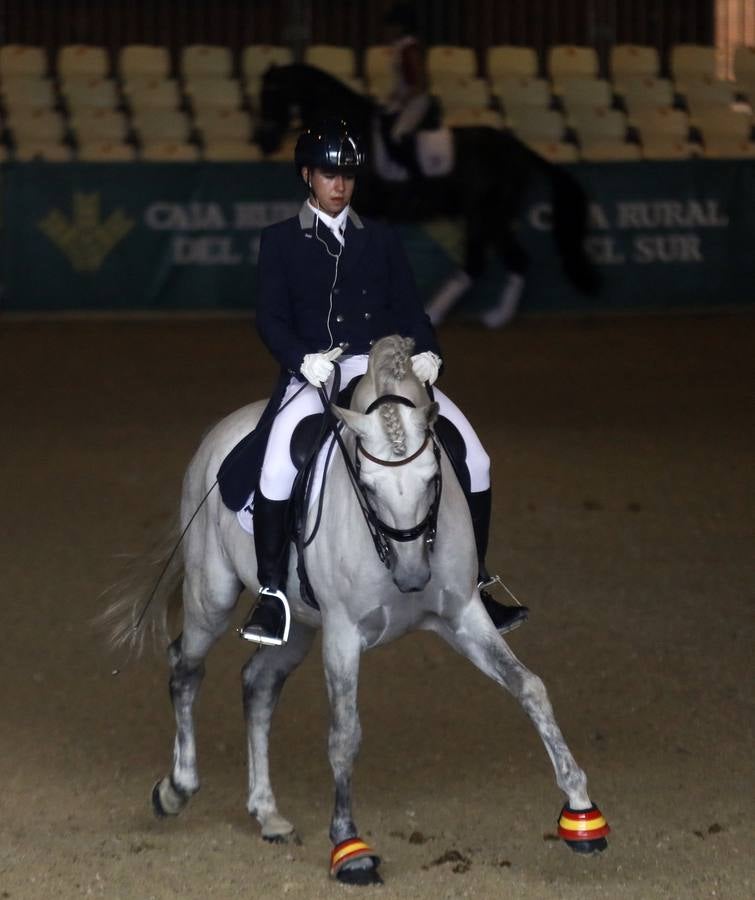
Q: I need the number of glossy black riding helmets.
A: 1